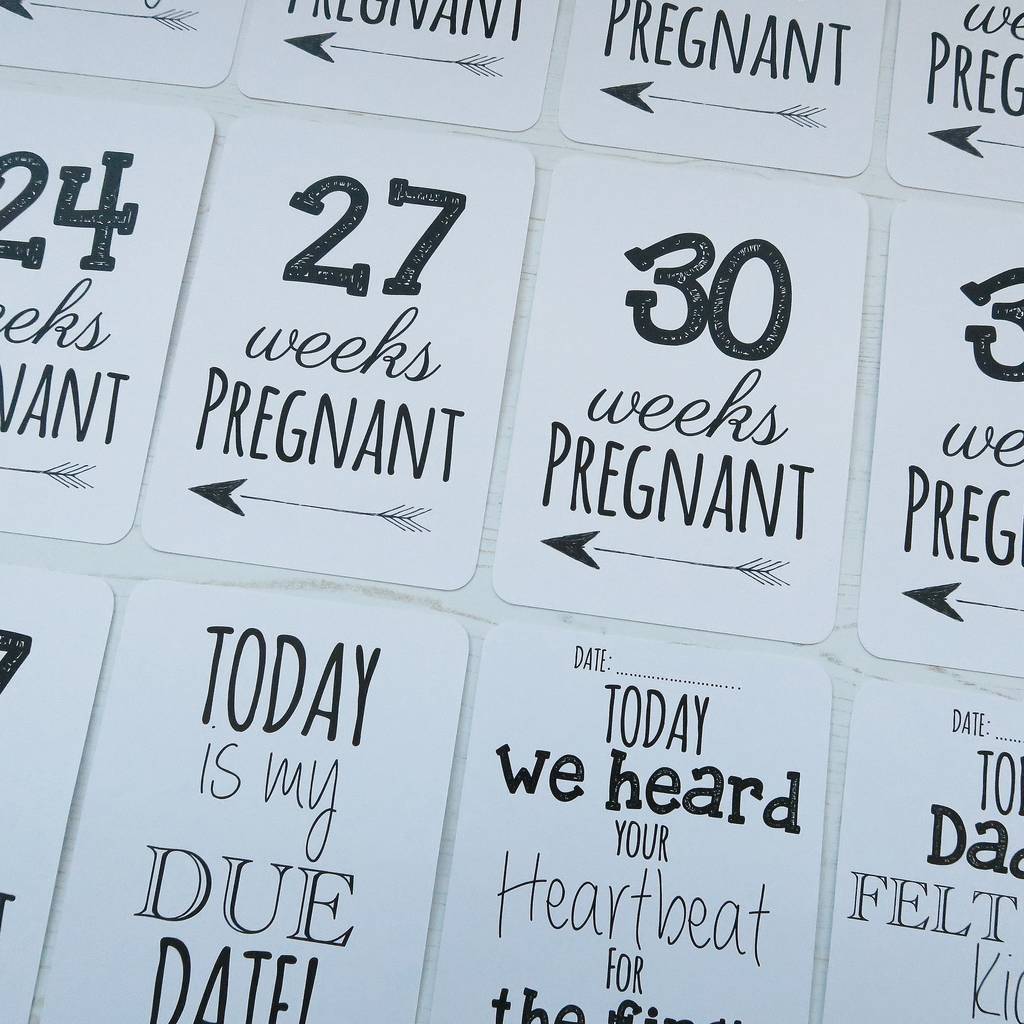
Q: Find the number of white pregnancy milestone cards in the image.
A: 12